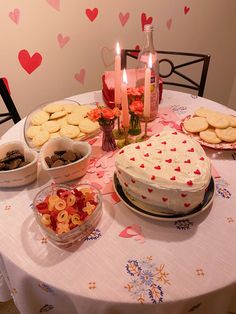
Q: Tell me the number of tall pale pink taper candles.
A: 3